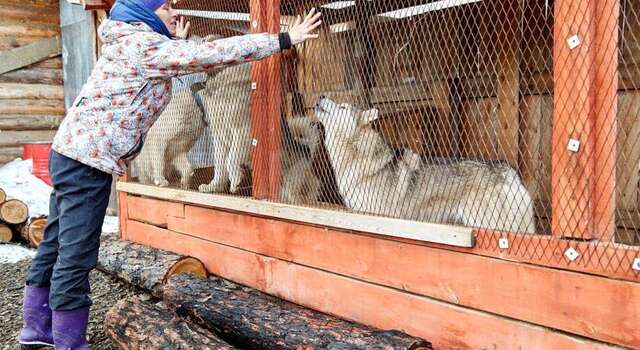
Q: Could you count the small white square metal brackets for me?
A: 8